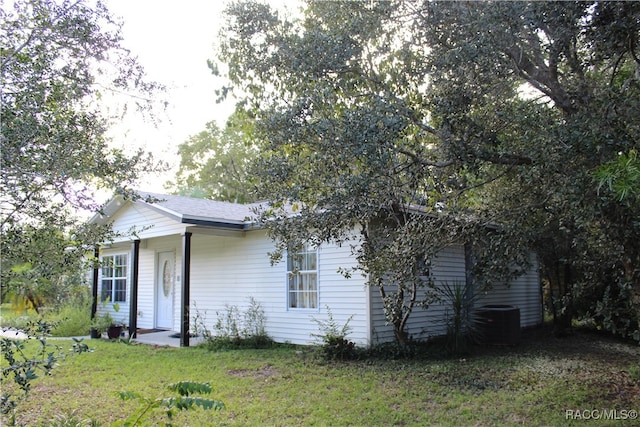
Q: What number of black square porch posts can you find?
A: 3